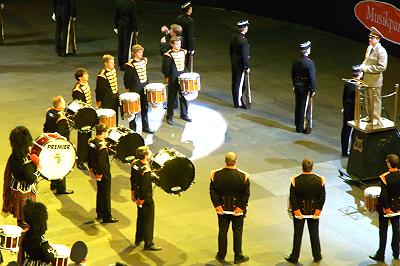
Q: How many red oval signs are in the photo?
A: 1